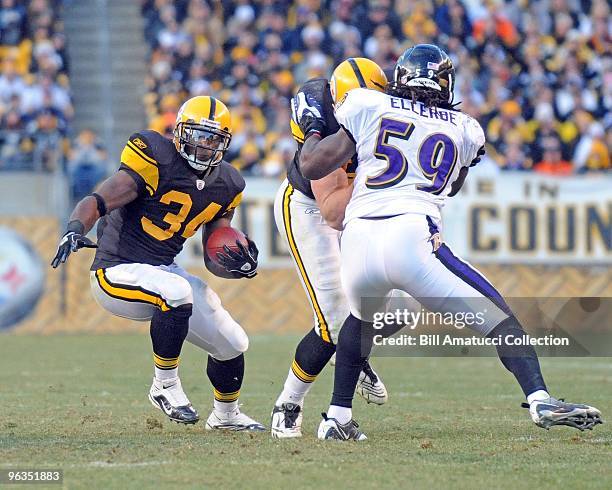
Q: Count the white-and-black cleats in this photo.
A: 6